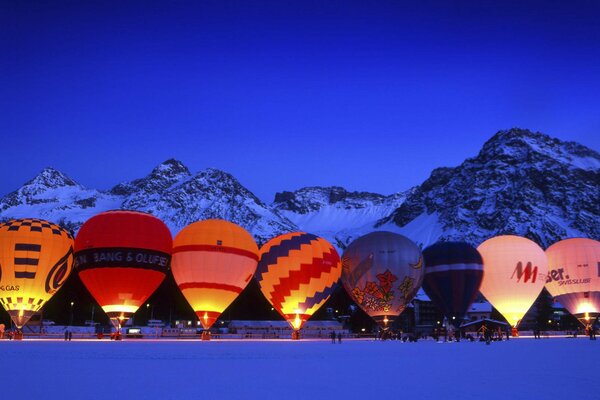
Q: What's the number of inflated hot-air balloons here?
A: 8